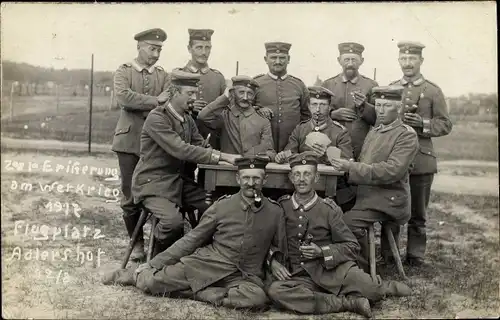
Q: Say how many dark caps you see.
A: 11